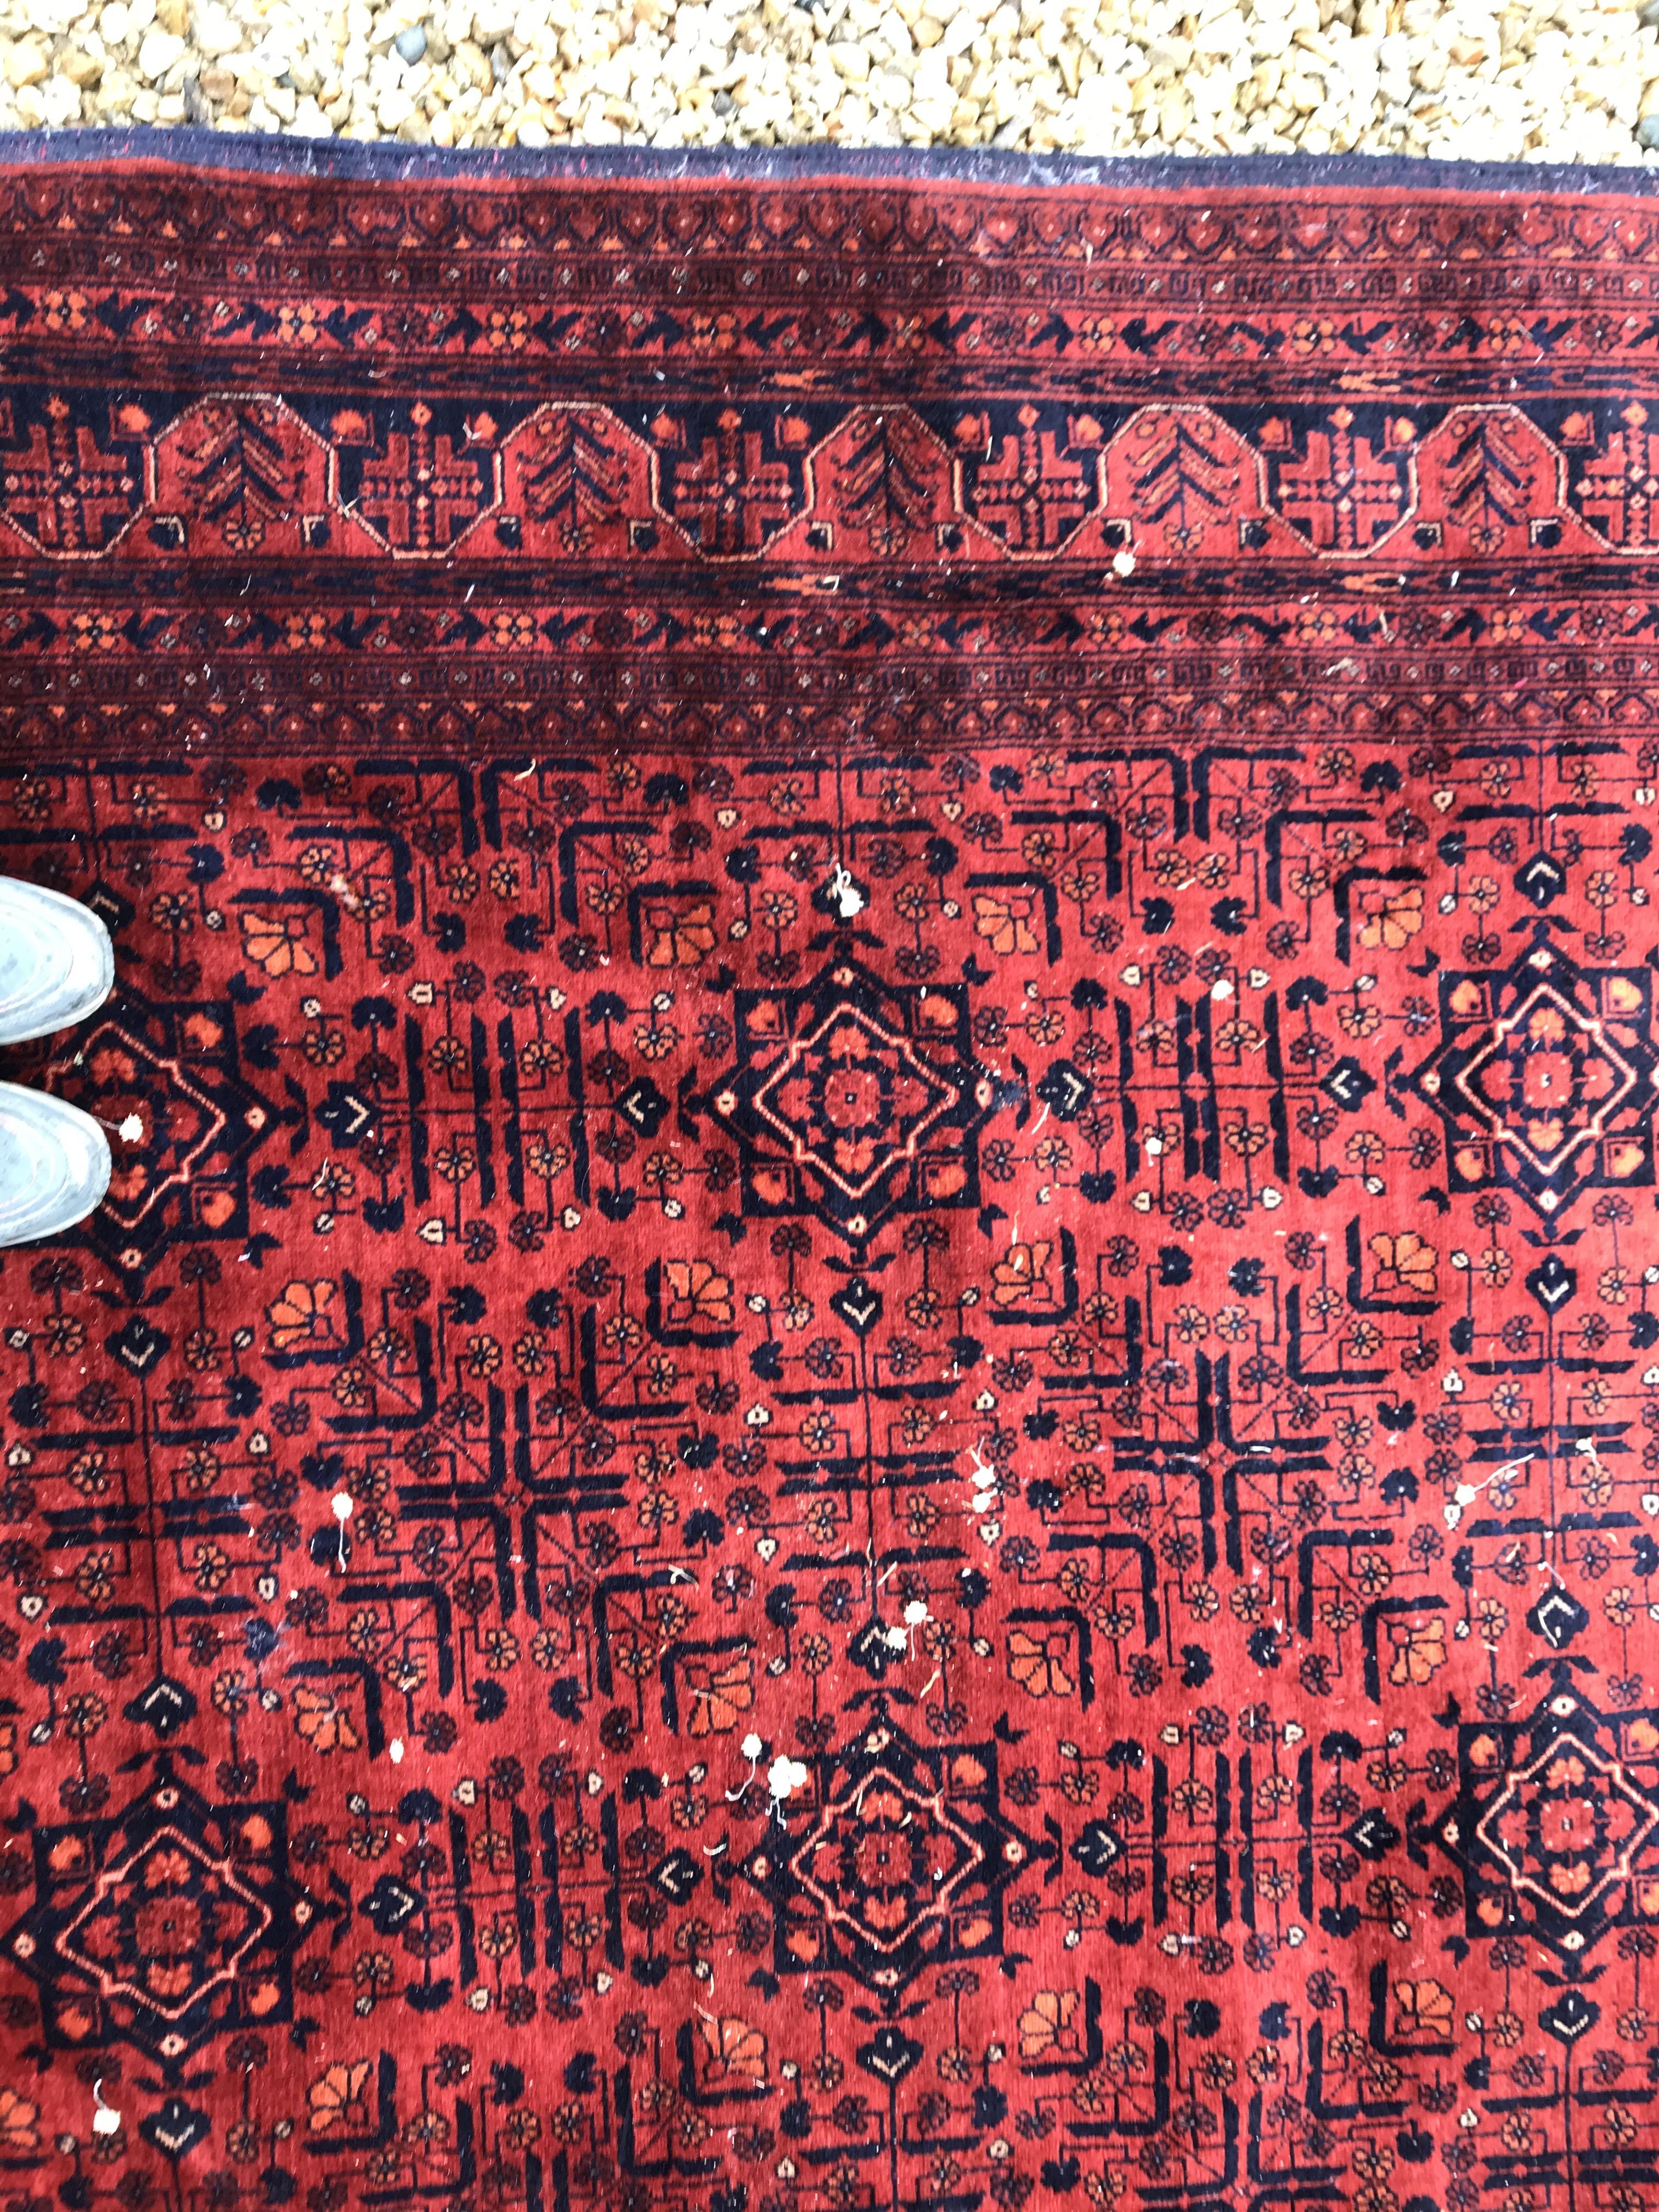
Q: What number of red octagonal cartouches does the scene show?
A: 5